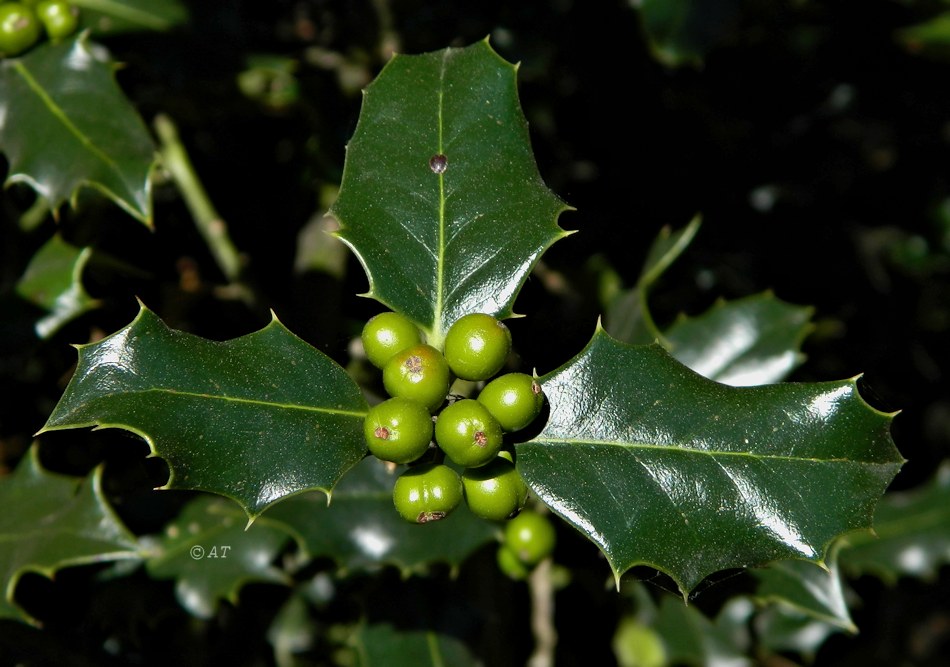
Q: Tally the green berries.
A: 12